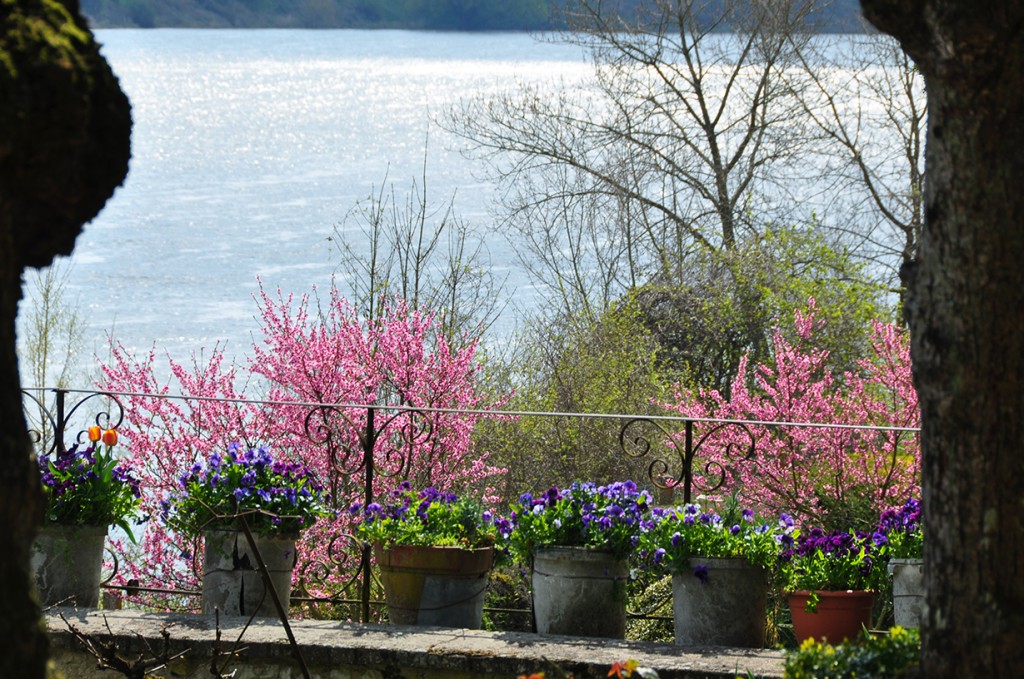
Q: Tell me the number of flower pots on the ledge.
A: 7